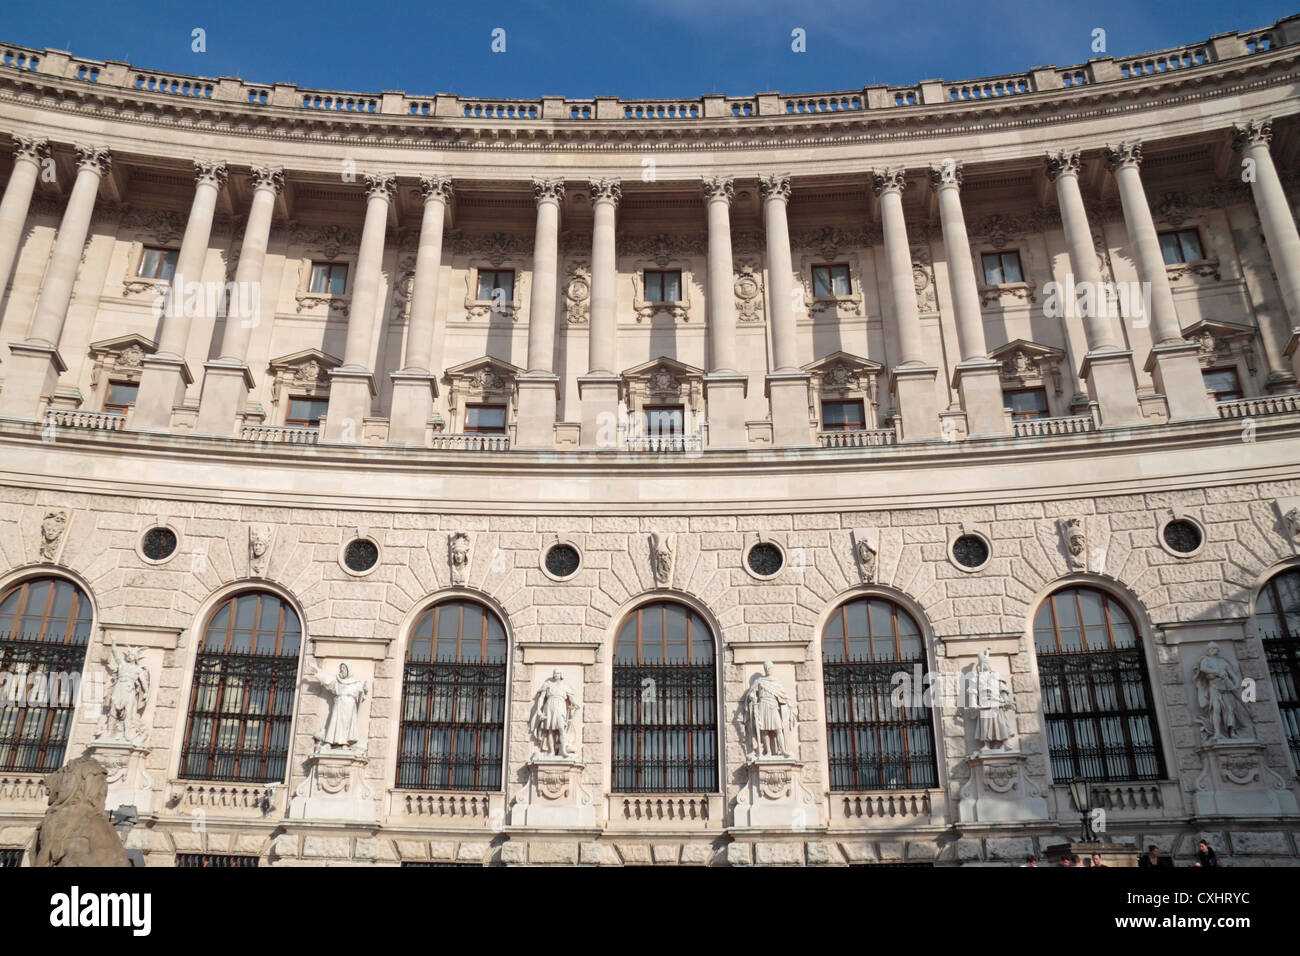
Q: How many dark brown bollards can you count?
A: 0